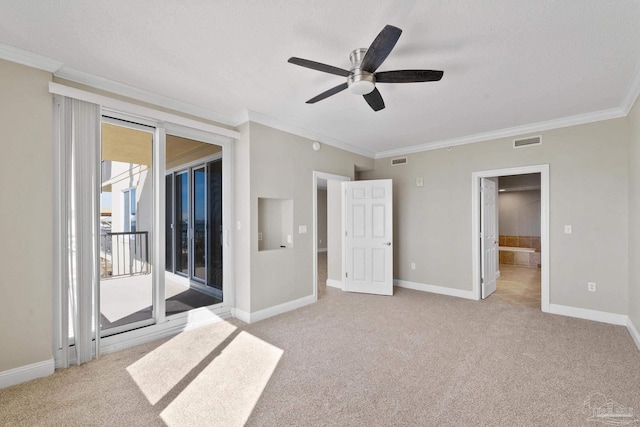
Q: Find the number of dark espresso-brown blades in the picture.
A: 5